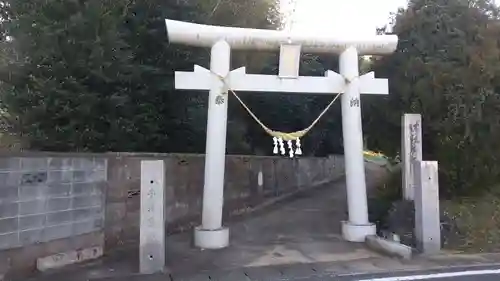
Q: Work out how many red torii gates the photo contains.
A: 0